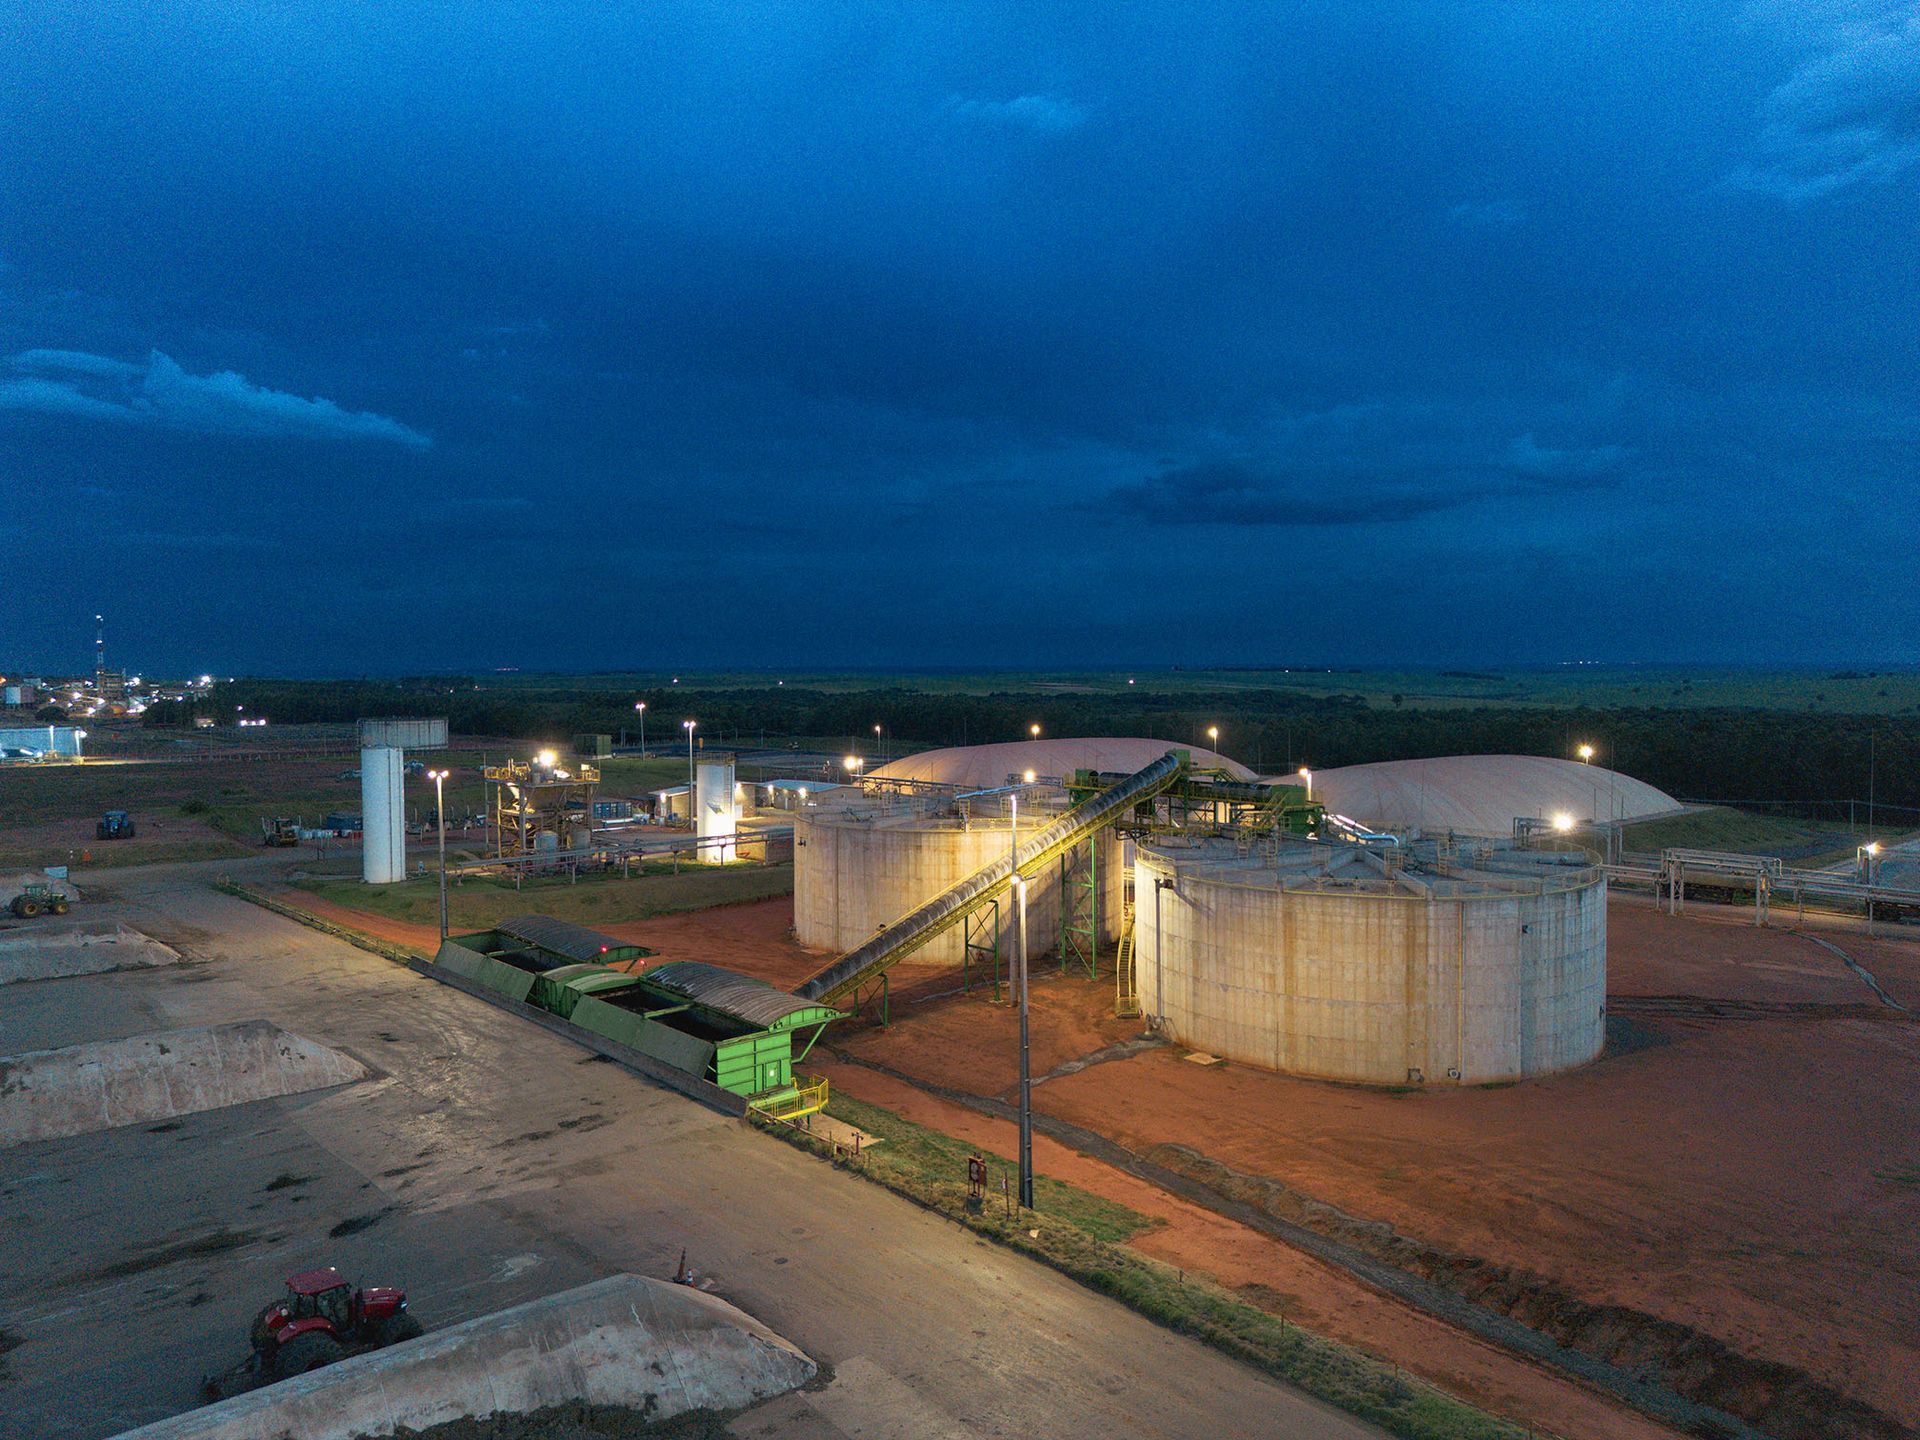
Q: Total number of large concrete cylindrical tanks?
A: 2